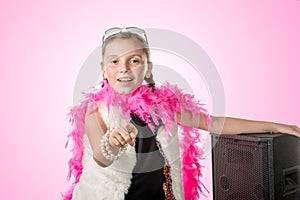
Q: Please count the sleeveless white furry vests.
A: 1